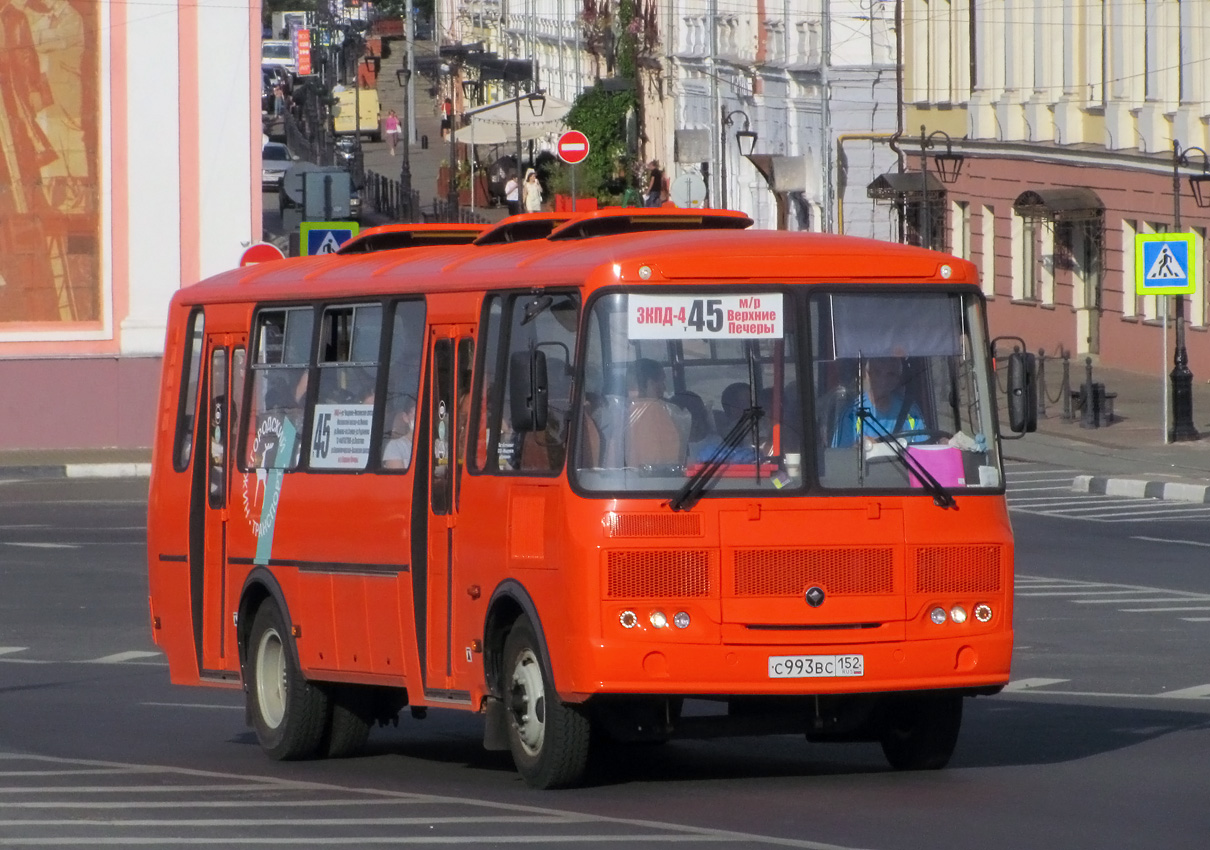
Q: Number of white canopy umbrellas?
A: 2